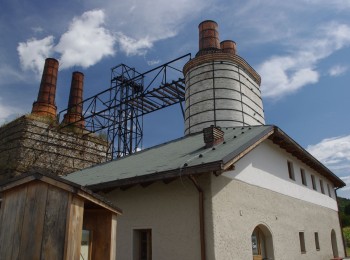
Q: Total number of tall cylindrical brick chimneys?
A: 4